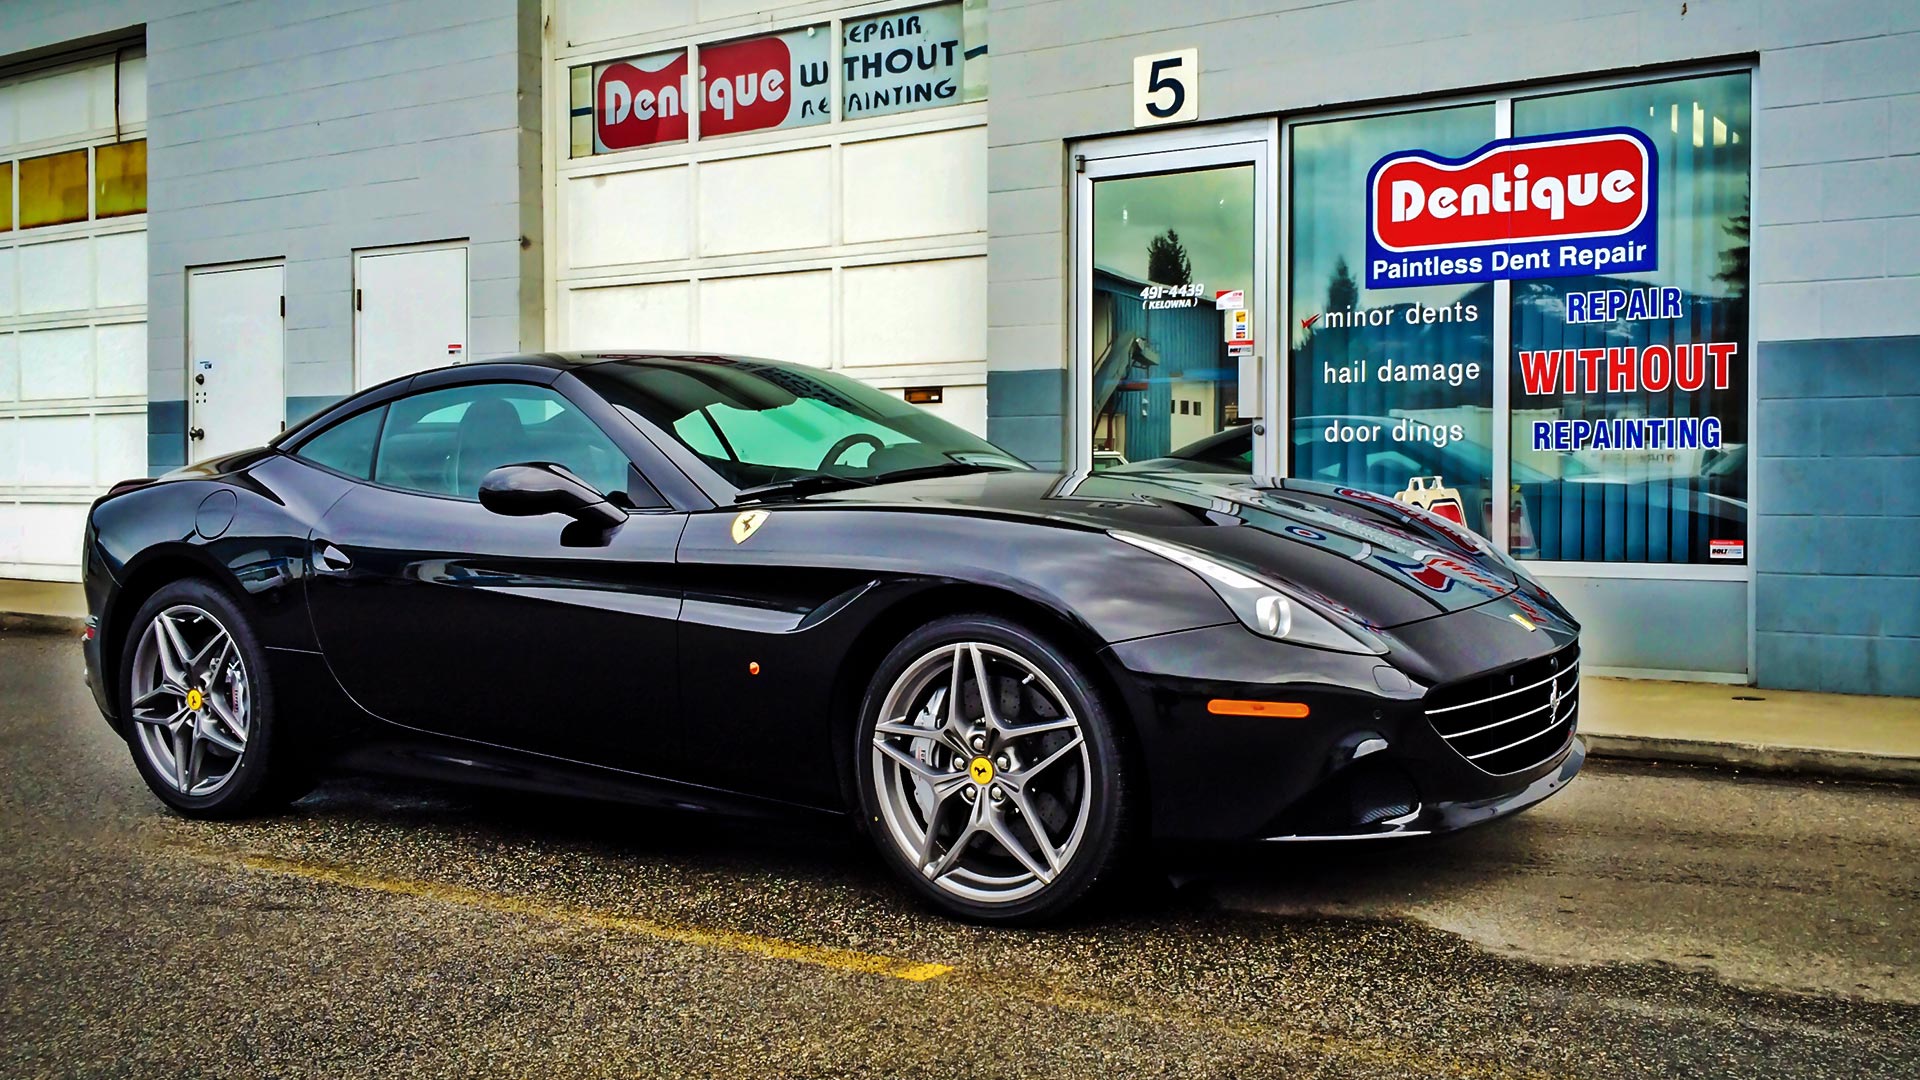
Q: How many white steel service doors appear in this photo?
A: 2